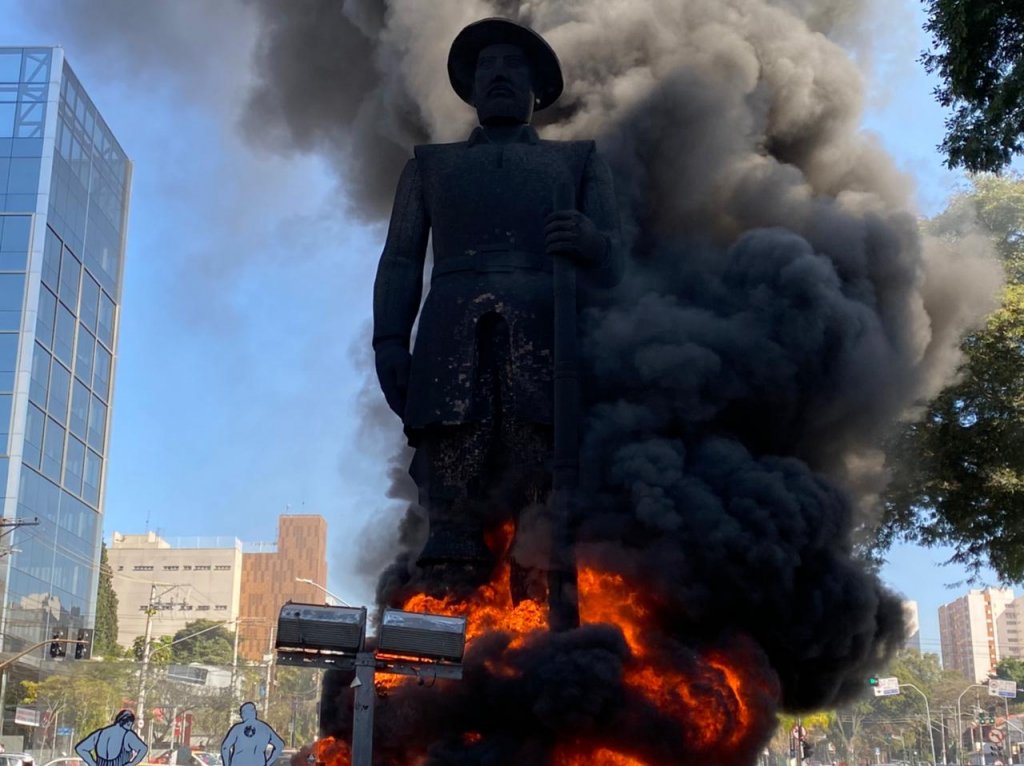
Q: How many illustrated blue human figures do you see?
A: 2